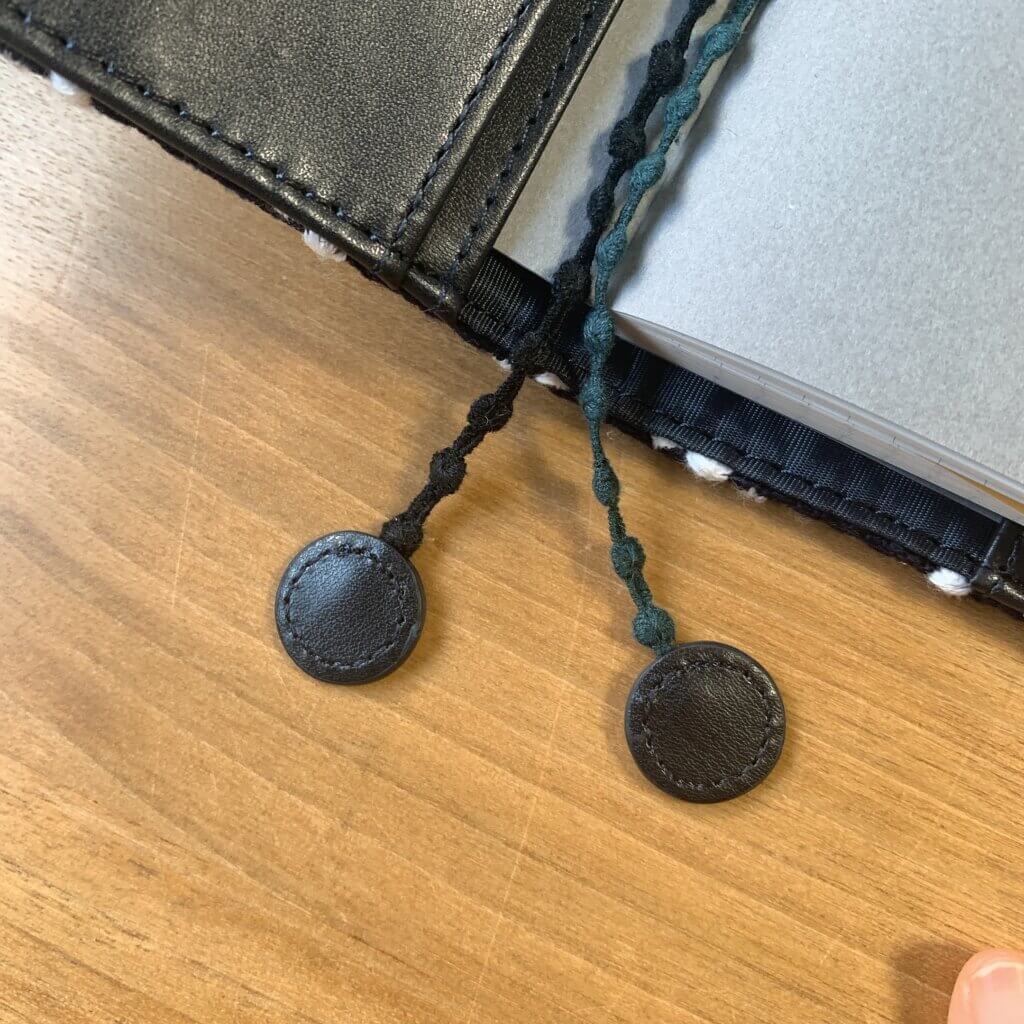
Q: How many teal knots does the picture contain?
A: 9